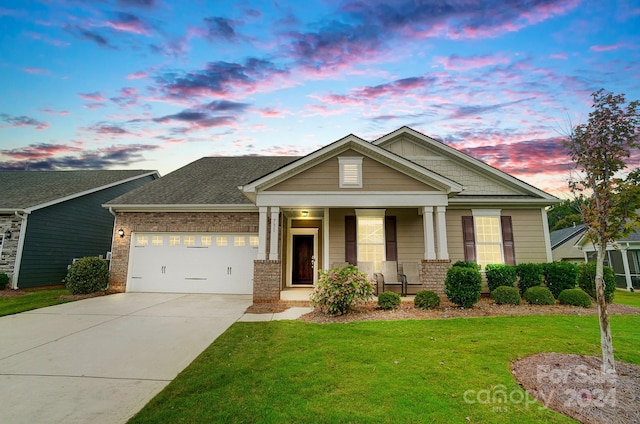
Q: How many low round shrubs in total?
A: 5